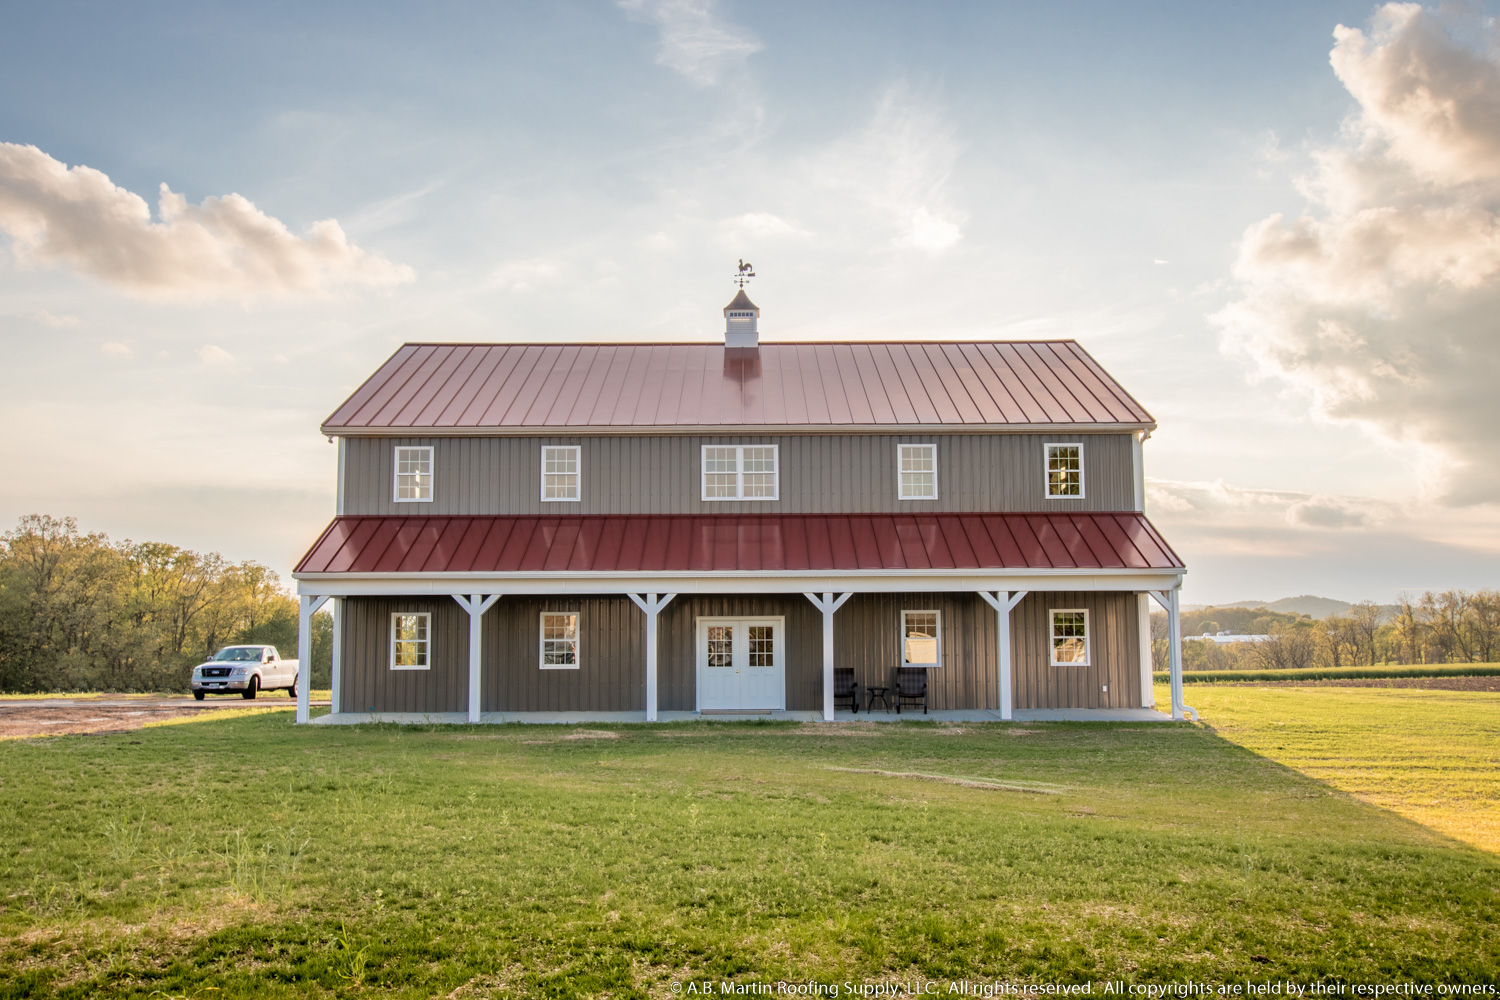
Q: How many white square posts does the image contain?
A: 6